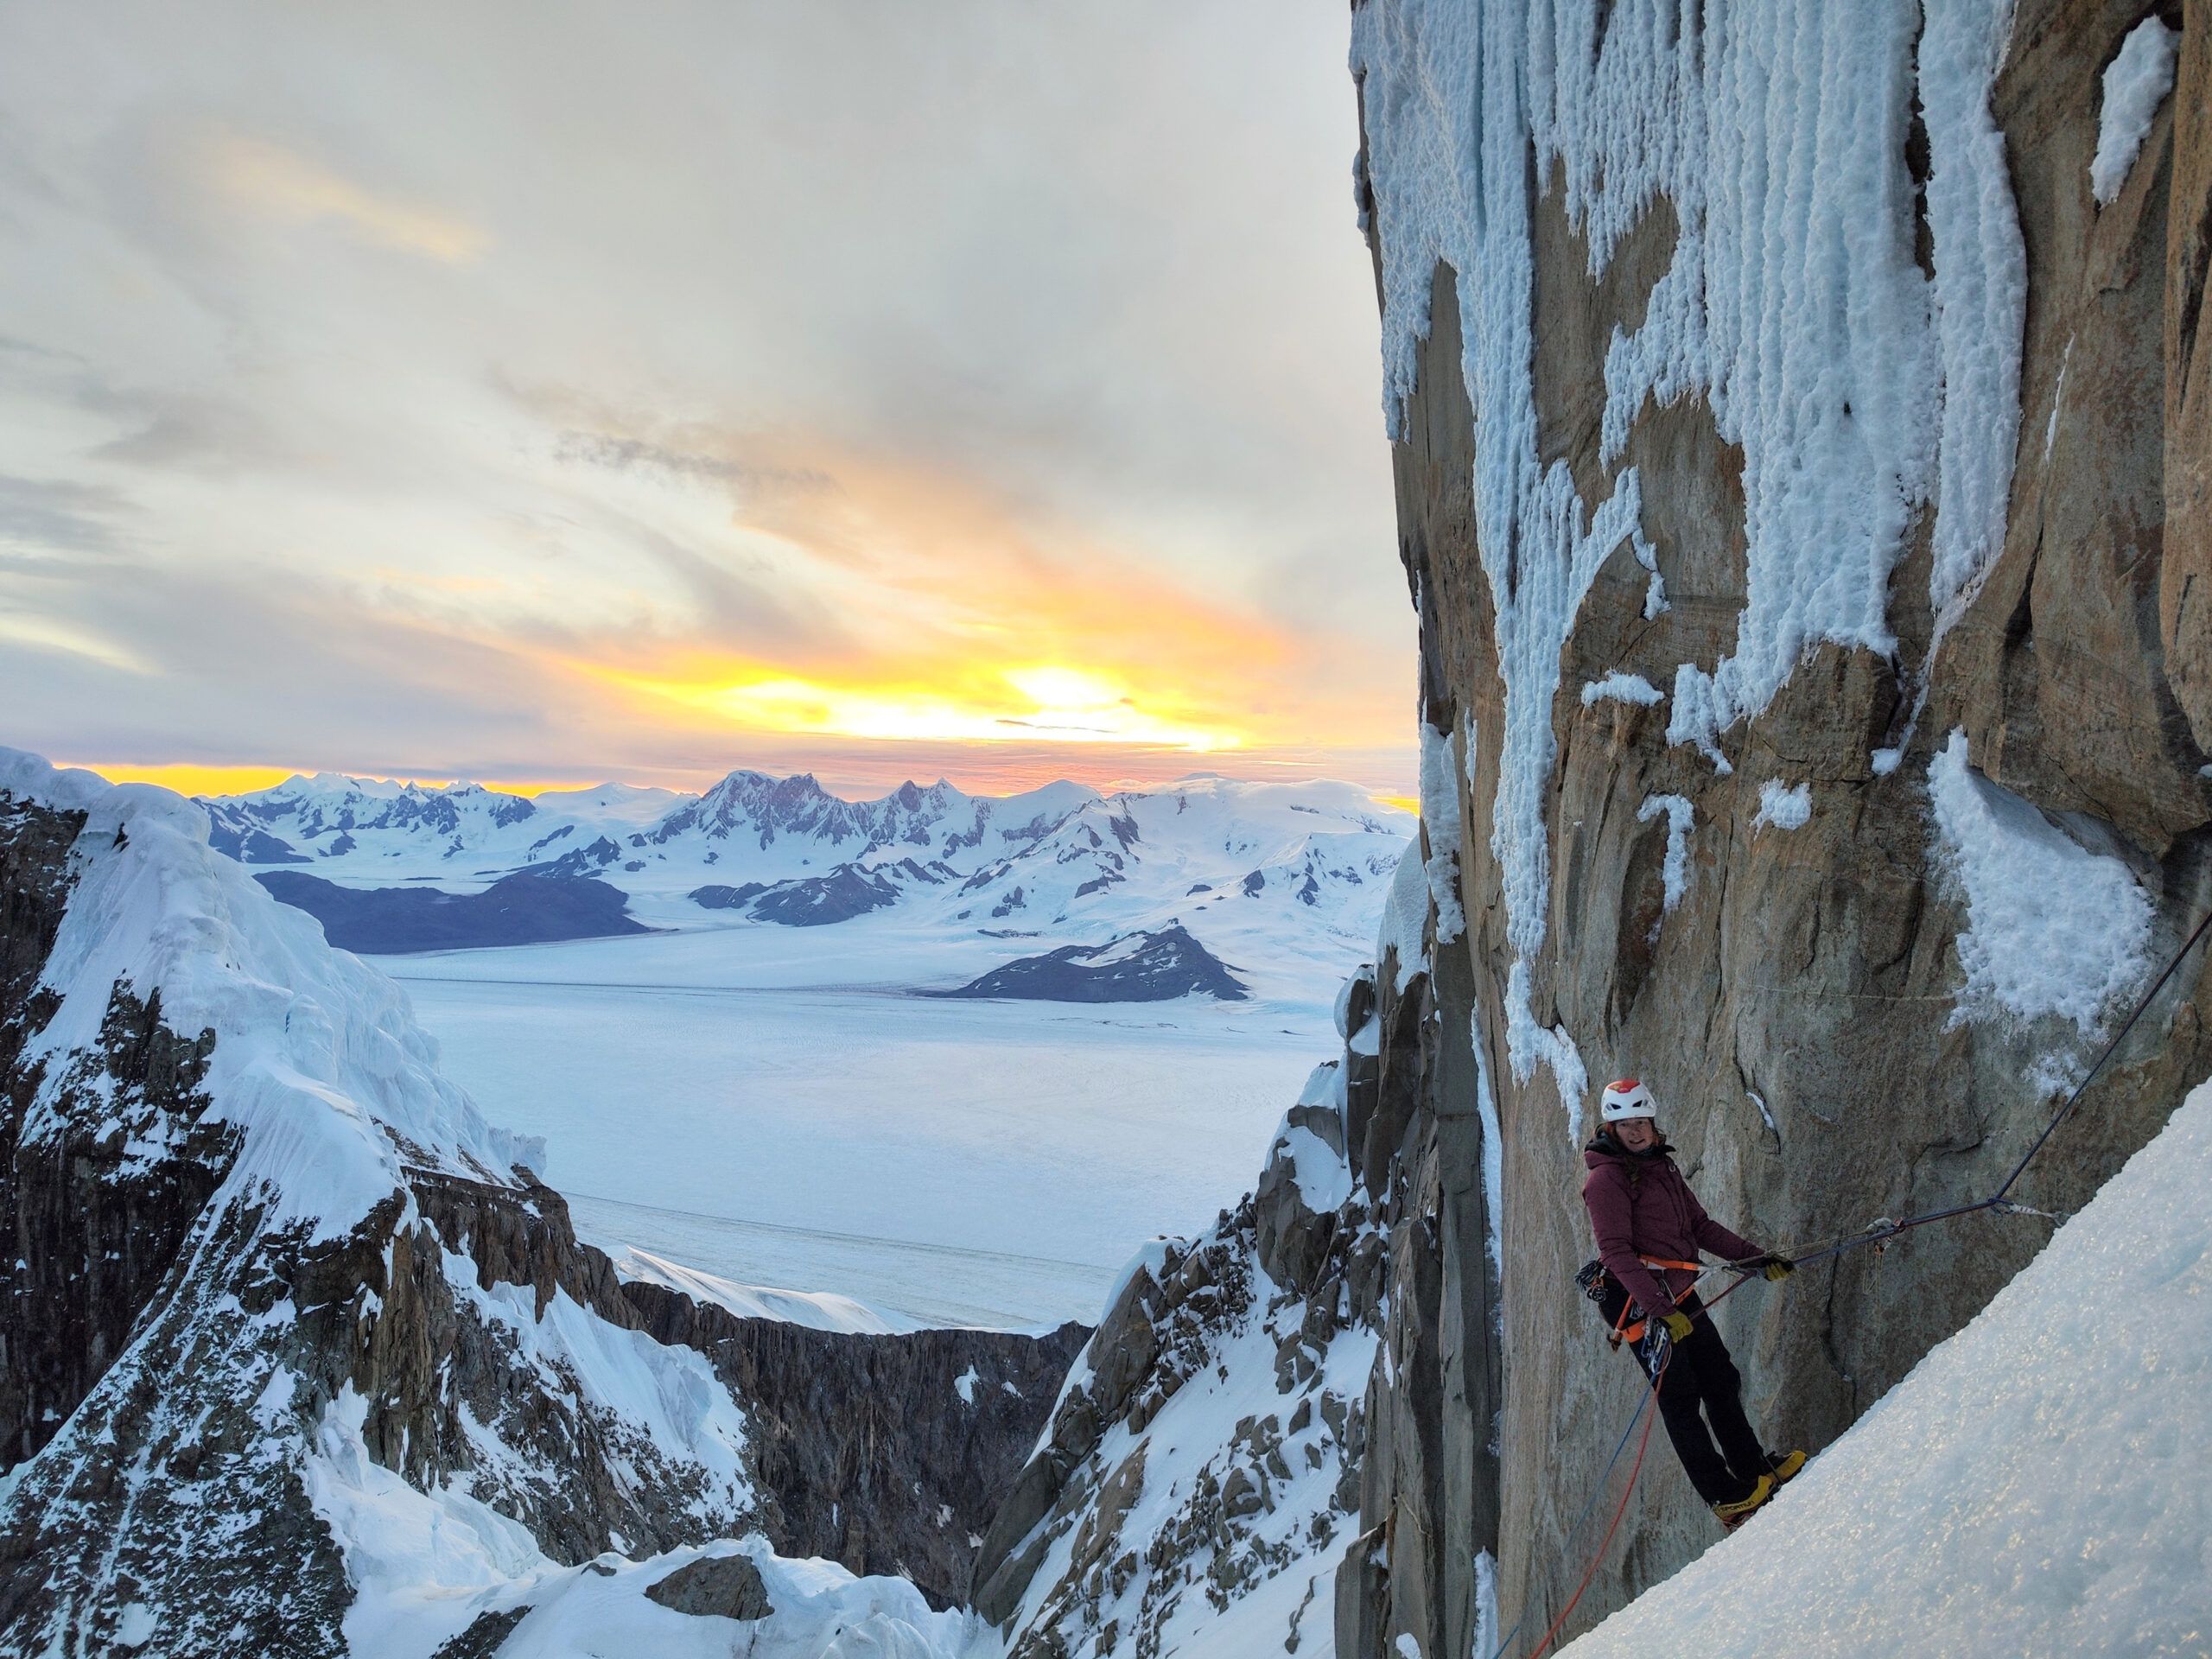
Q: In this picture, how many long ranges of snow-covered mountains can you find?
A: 1